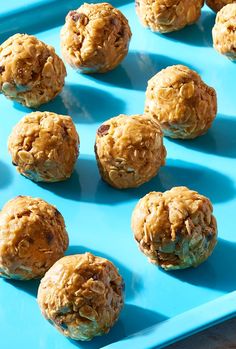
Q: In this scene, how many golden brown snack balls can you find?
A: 11